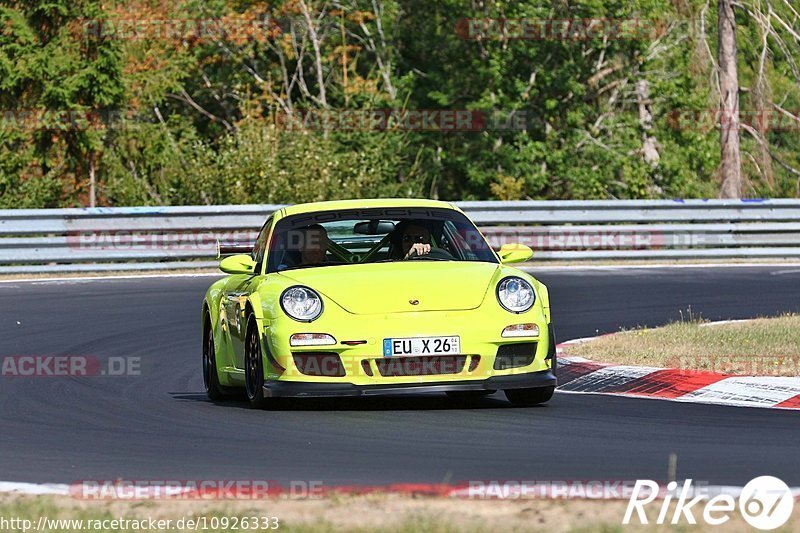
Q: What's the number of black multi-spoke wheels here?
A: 2